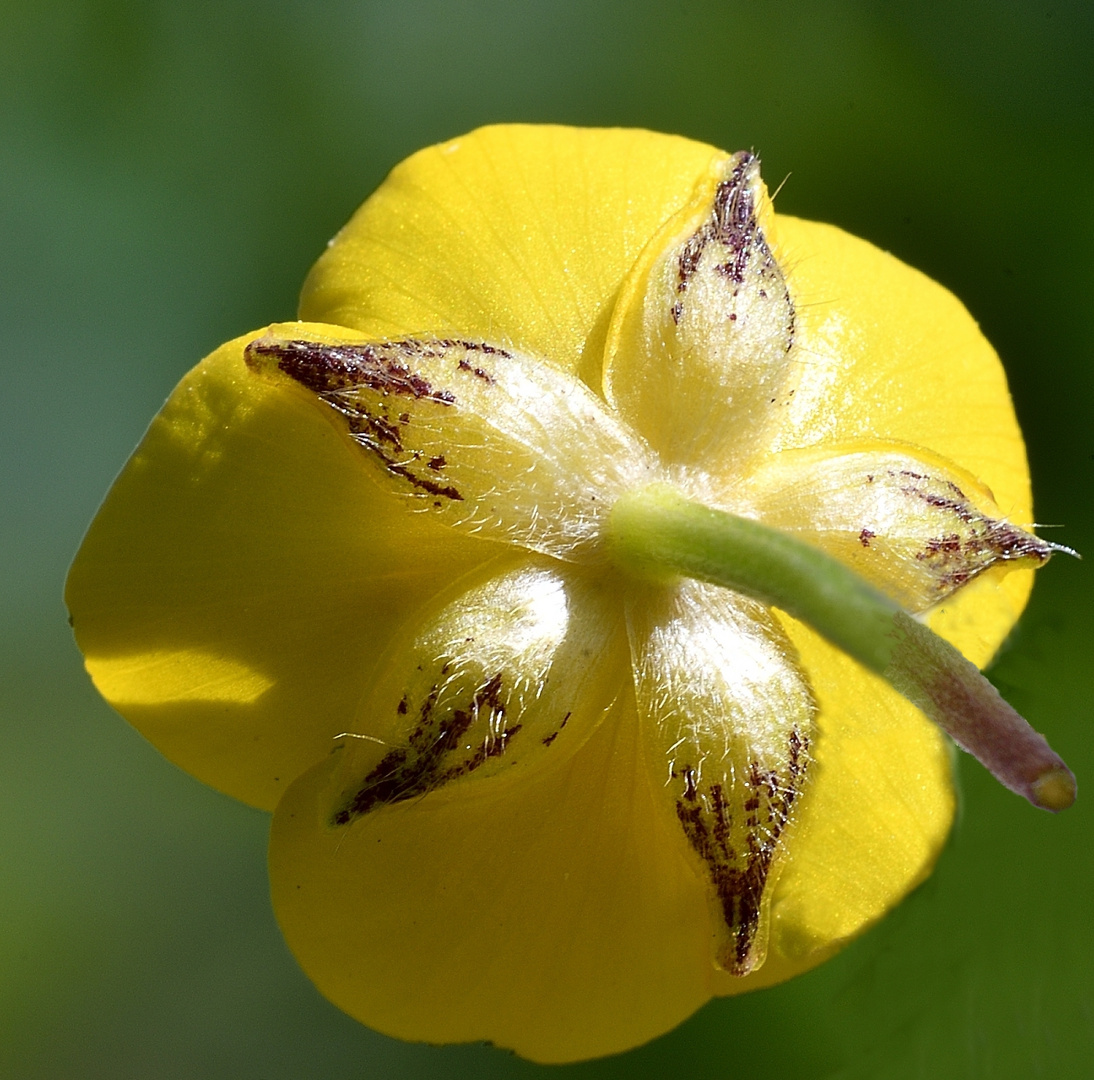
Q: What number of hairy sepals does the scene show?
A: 5